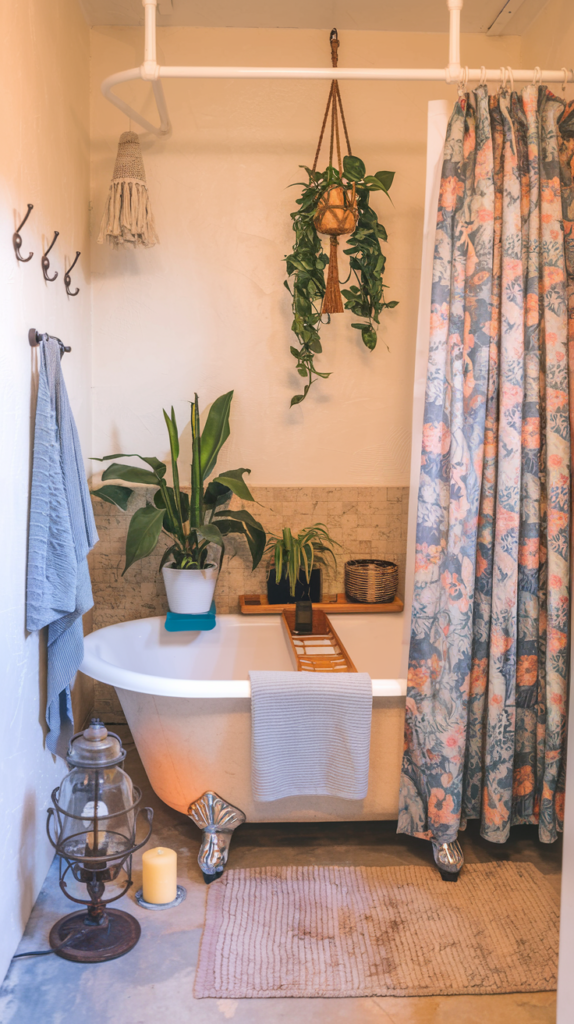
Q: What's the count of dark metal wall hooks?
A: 3